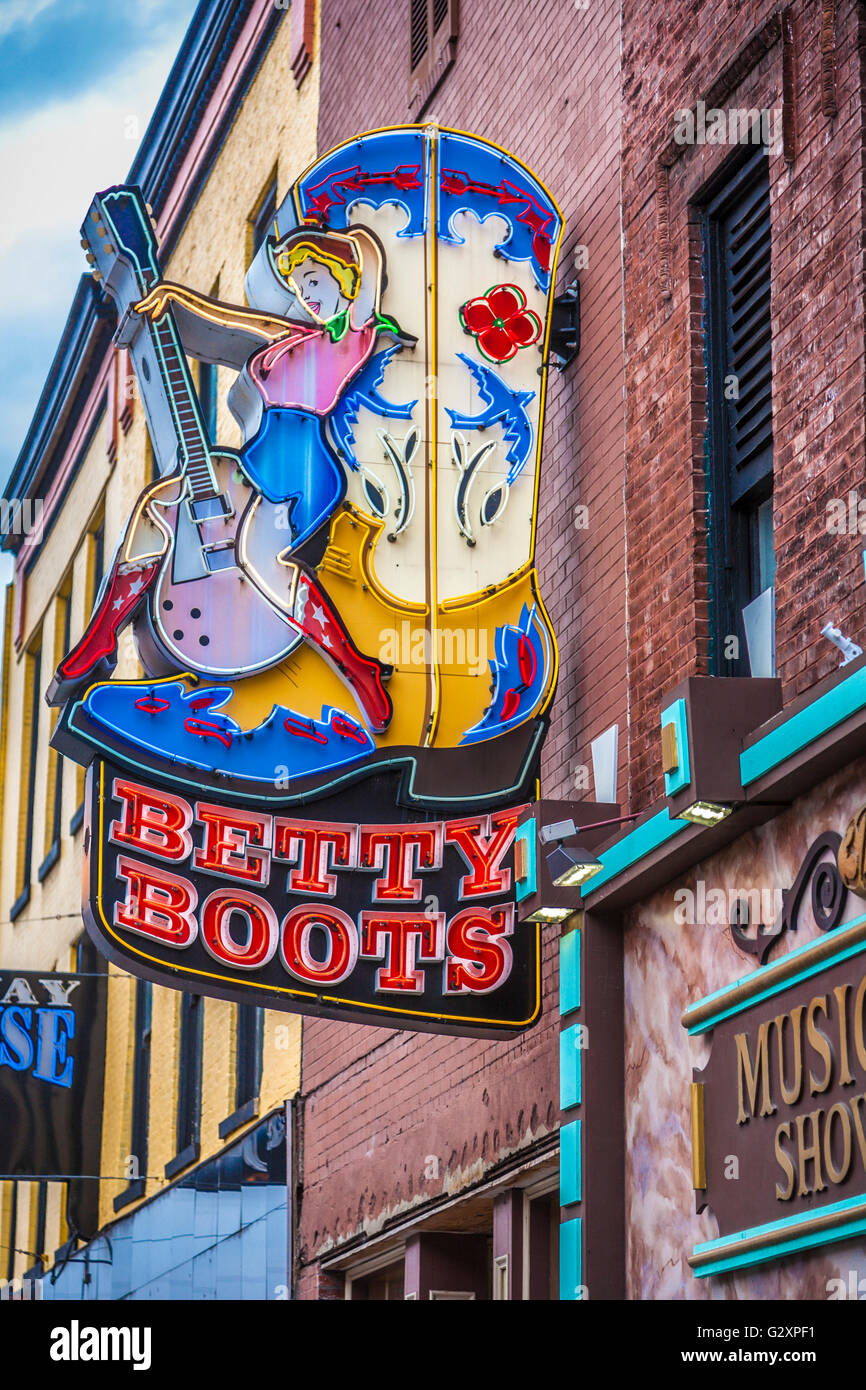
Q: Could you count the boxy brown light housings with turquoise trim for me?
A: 2